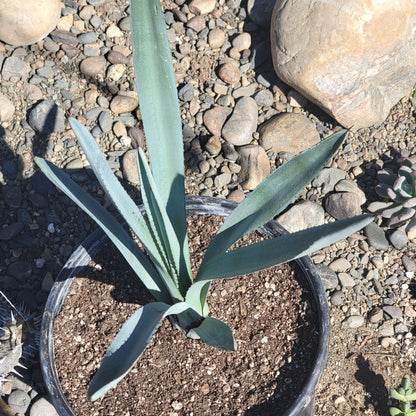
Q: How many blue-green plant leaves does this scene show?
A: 8